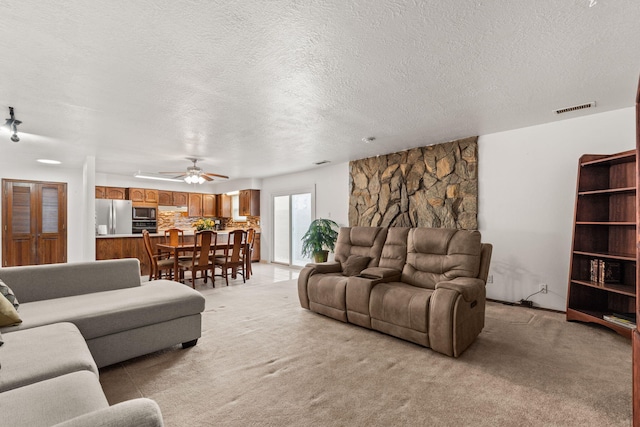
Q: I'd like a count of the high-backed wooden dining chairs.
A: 6